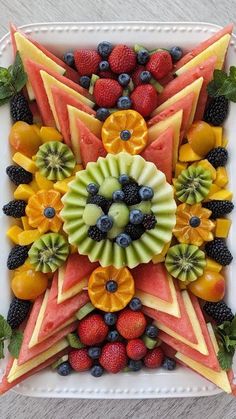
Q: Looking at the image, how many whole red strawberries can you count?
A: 11